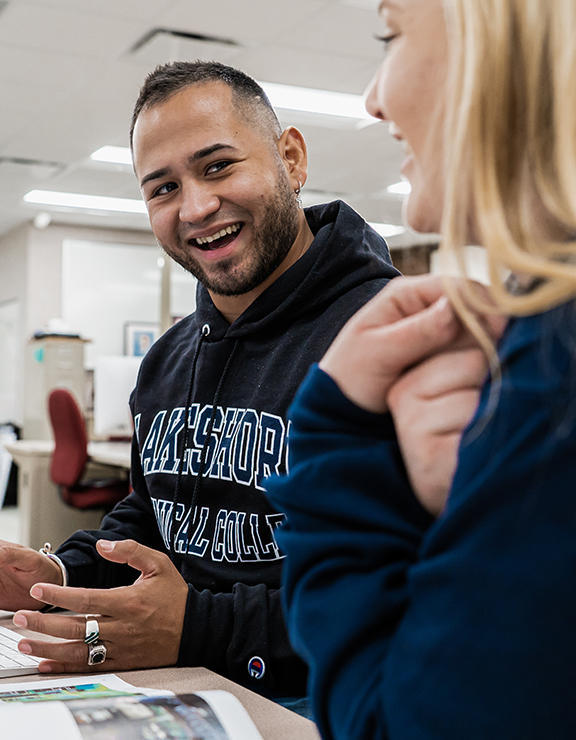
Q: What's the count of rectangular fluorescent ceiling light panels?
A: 5